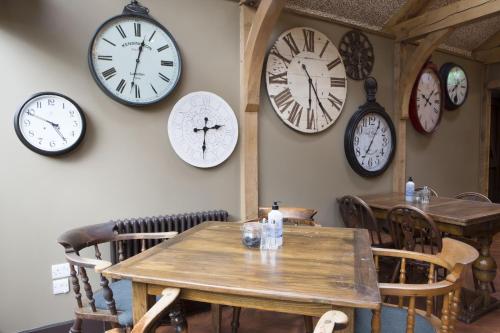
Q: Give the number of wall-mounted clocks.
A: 8